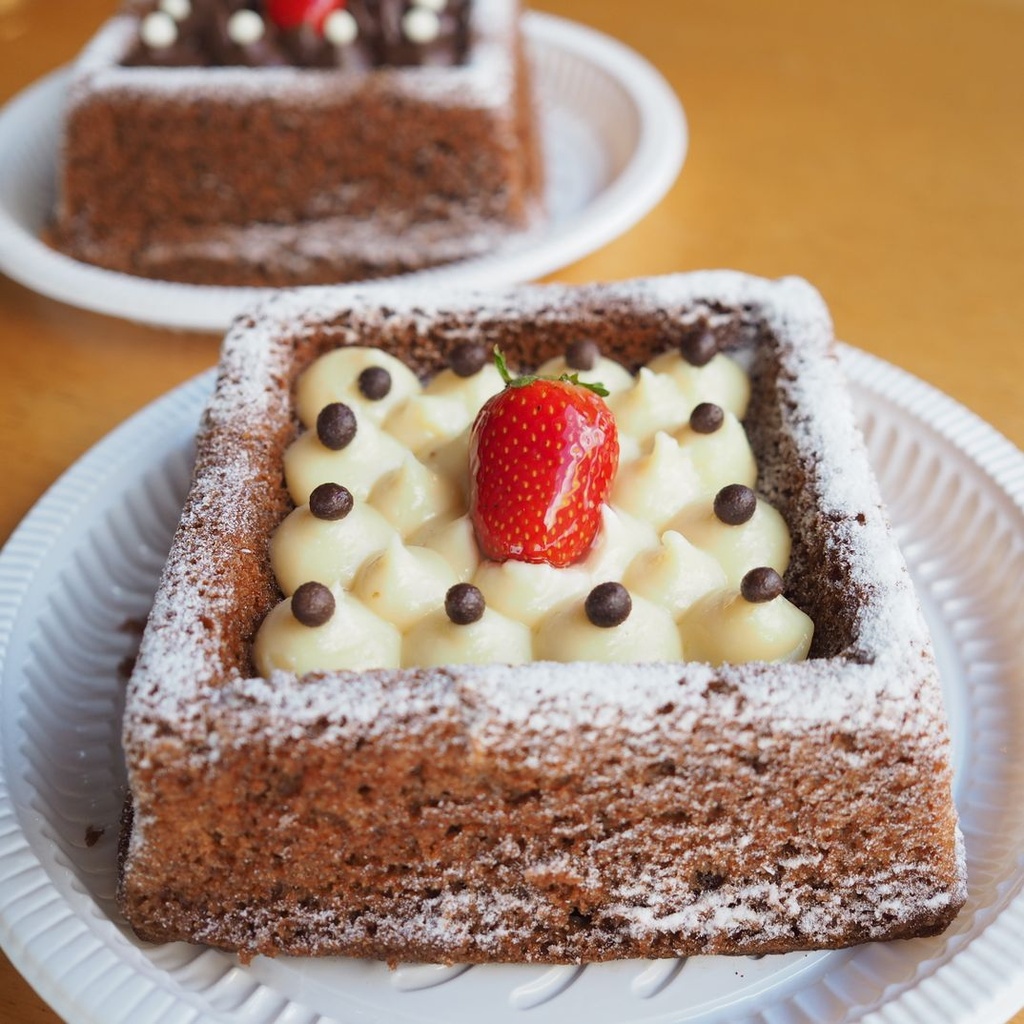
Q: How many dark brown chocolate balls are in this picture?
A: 12